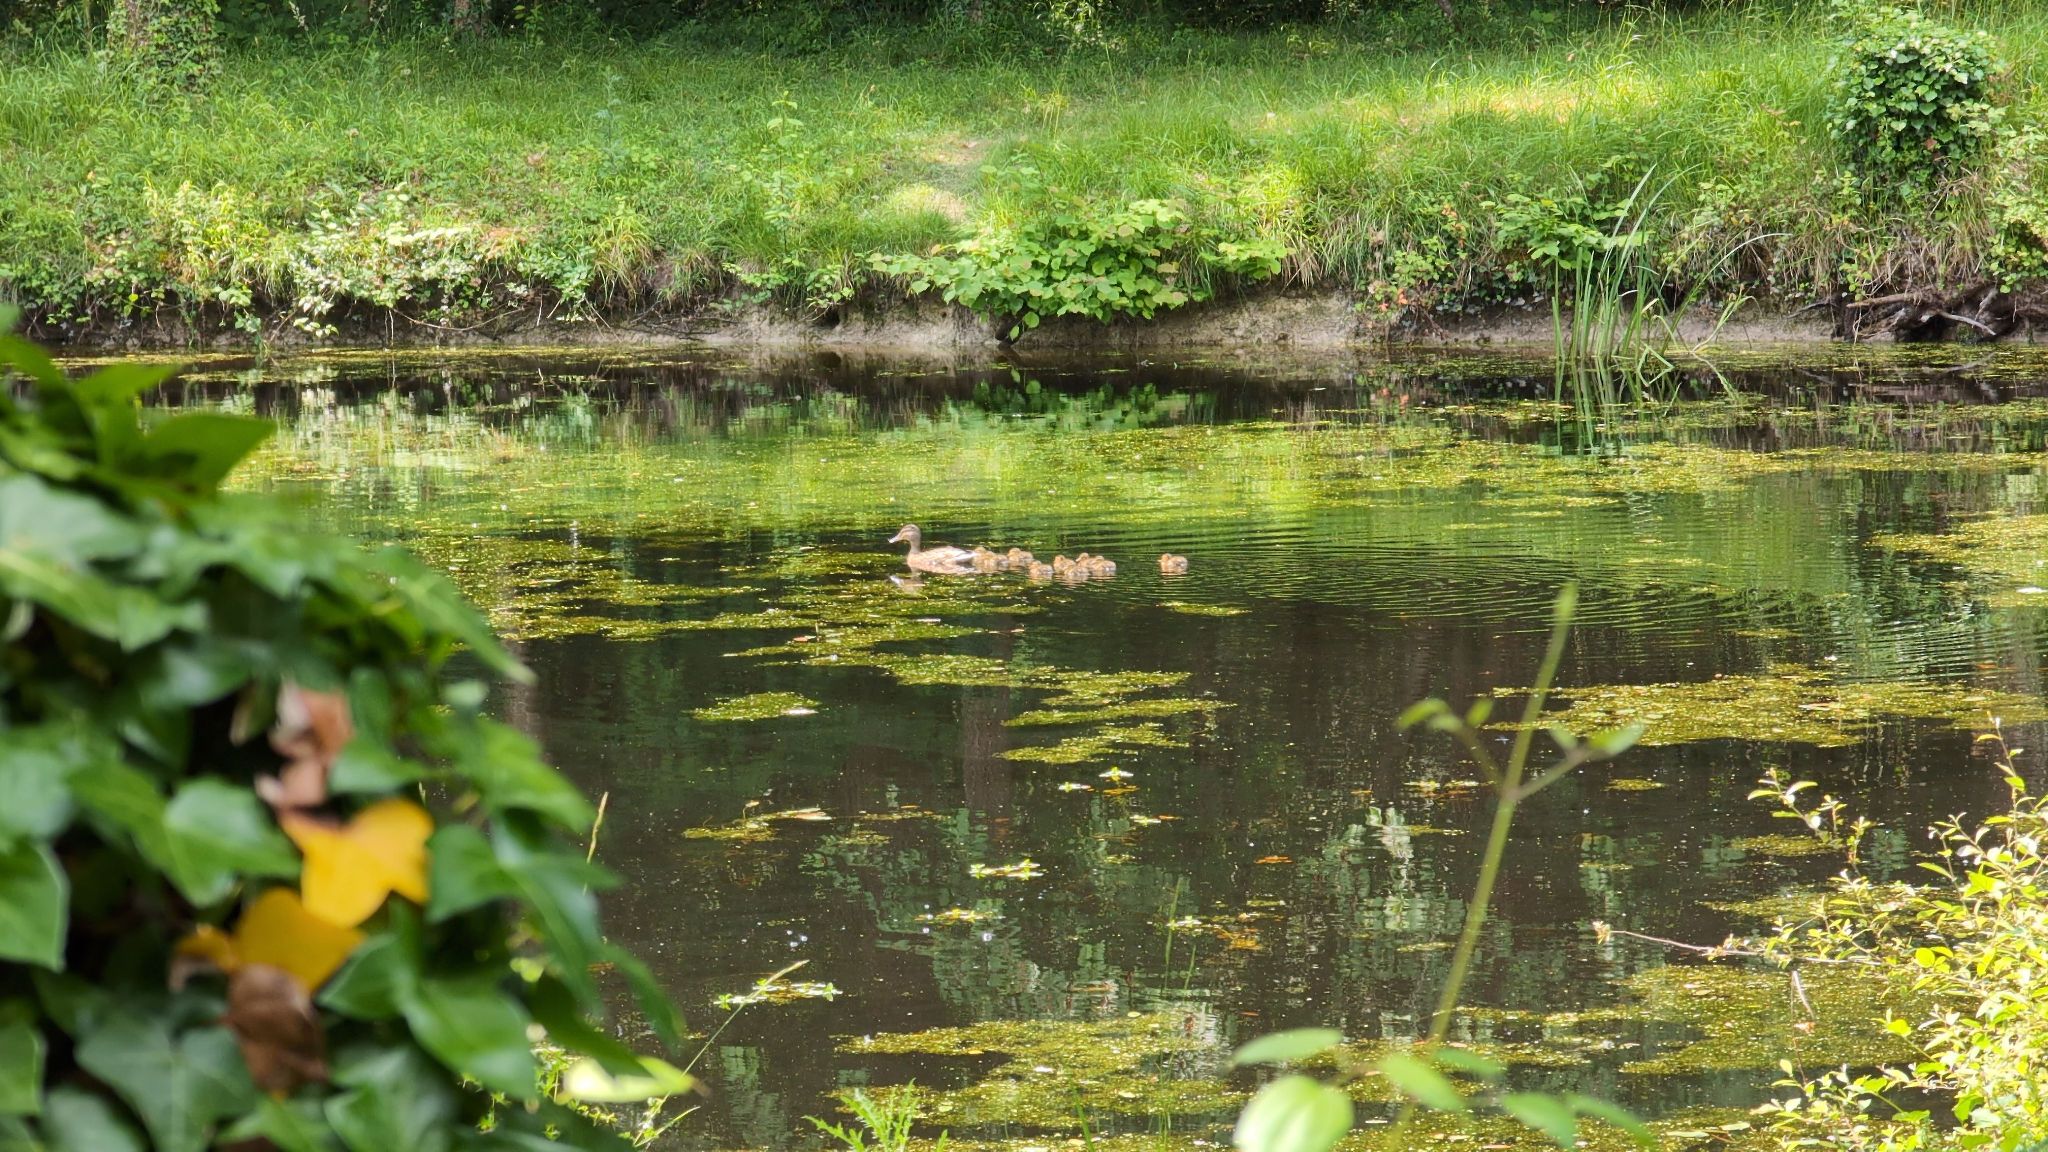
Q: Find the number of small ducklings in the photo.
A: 9